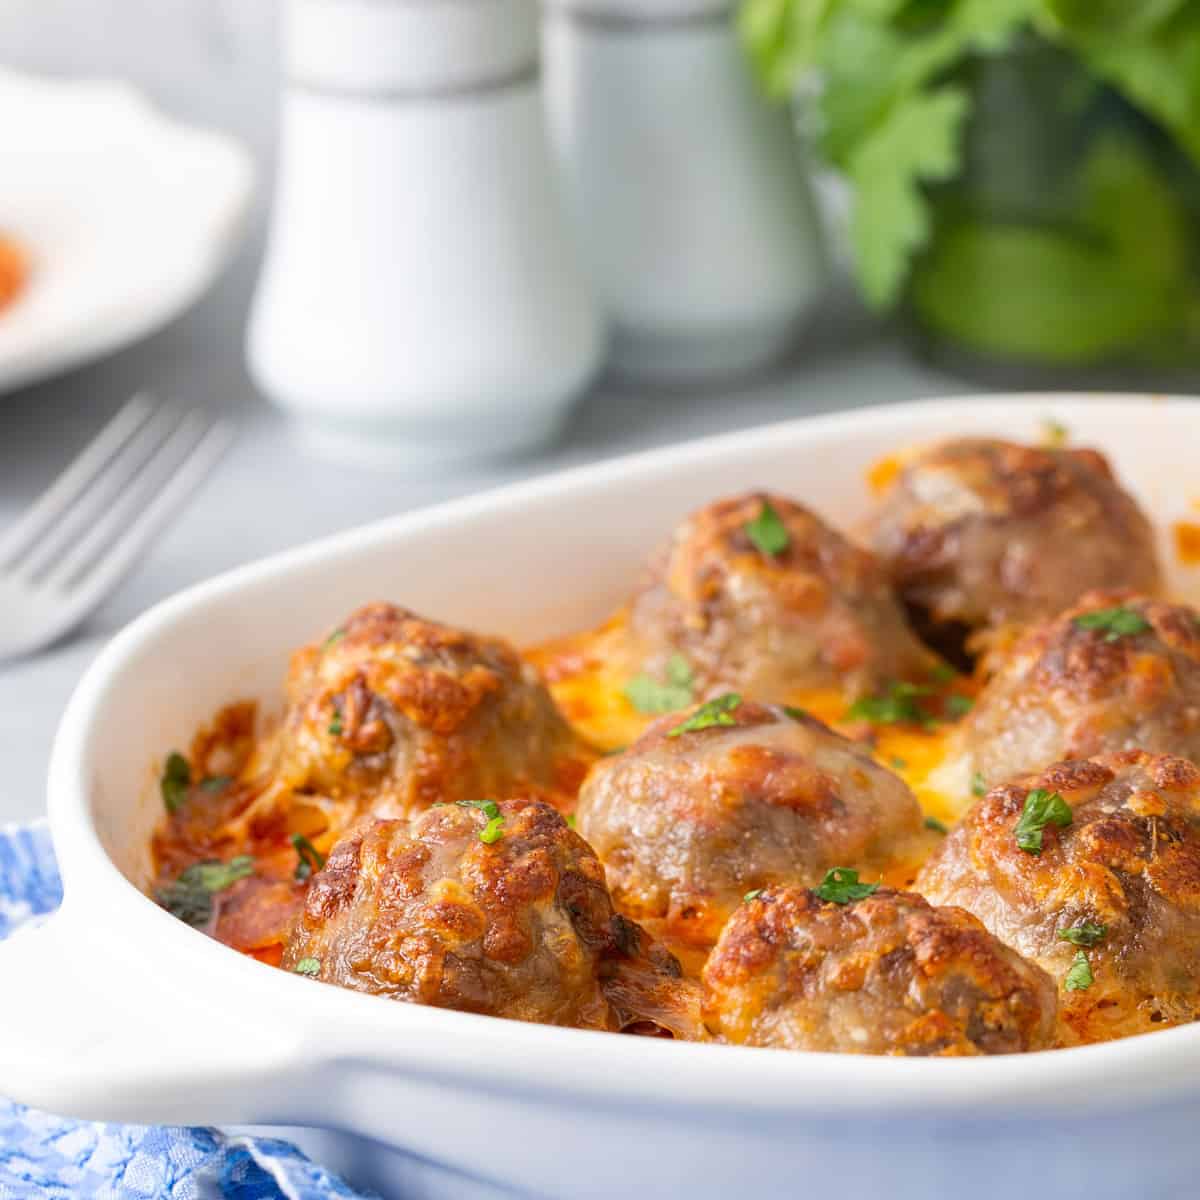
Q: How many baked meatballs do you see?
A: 8